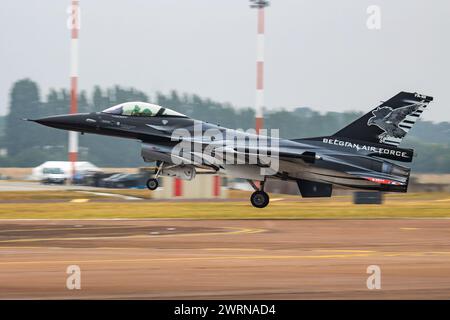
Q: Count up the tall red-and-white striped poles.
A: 2